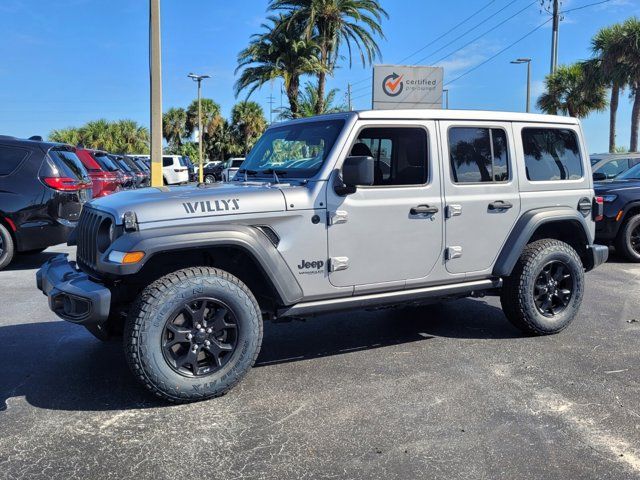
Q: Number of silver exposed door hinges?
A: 4